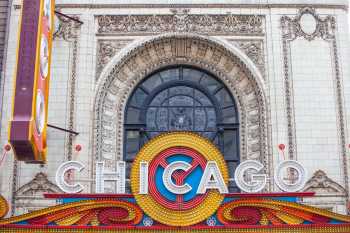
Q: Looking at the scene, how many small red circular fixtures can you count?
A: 3